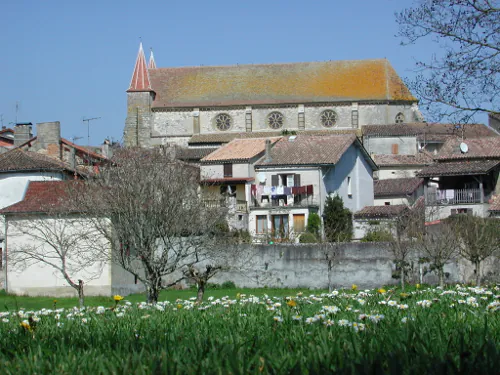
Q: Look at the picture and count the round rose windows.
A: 3